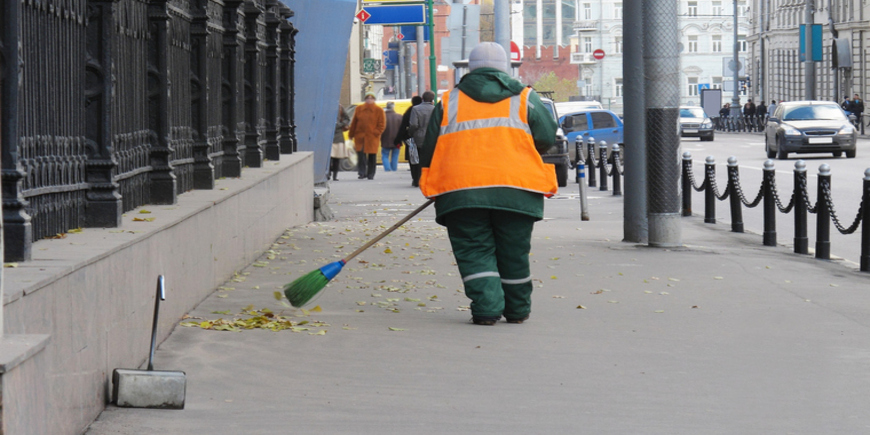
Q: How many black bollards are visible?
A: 11